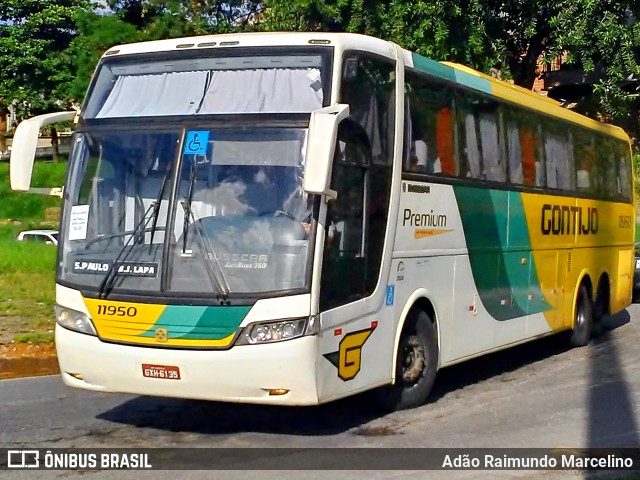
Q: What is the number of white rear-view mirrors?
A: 2